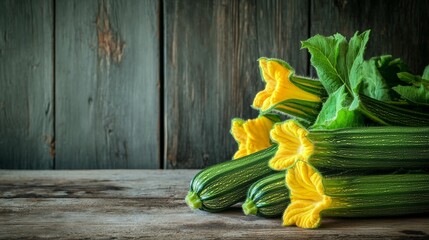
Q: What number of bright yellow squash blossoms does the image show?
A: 4